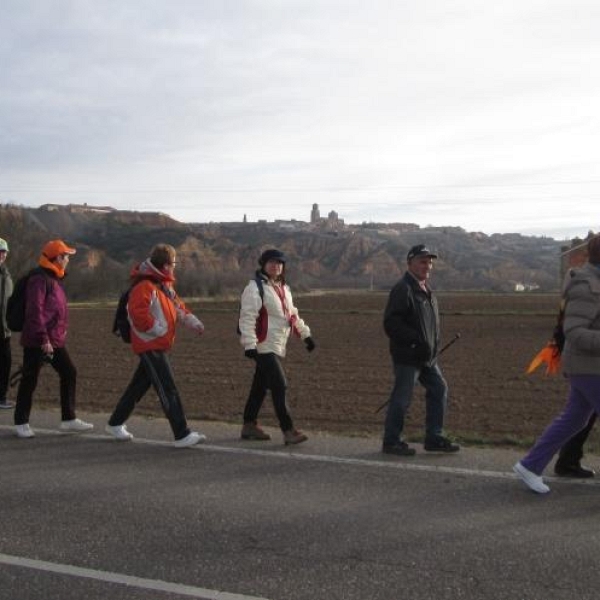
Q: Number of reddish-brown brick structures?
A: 1